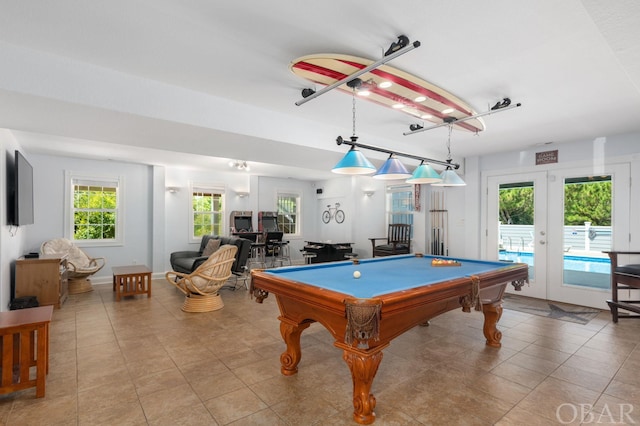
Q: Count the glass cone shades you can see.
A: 4